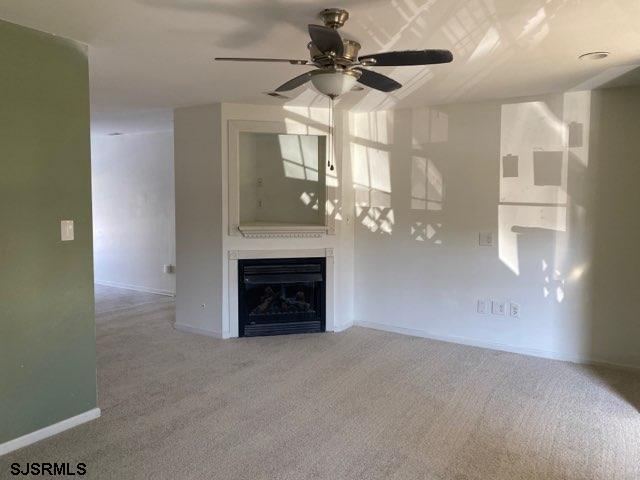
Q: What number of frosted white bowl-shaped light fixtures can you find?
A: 1